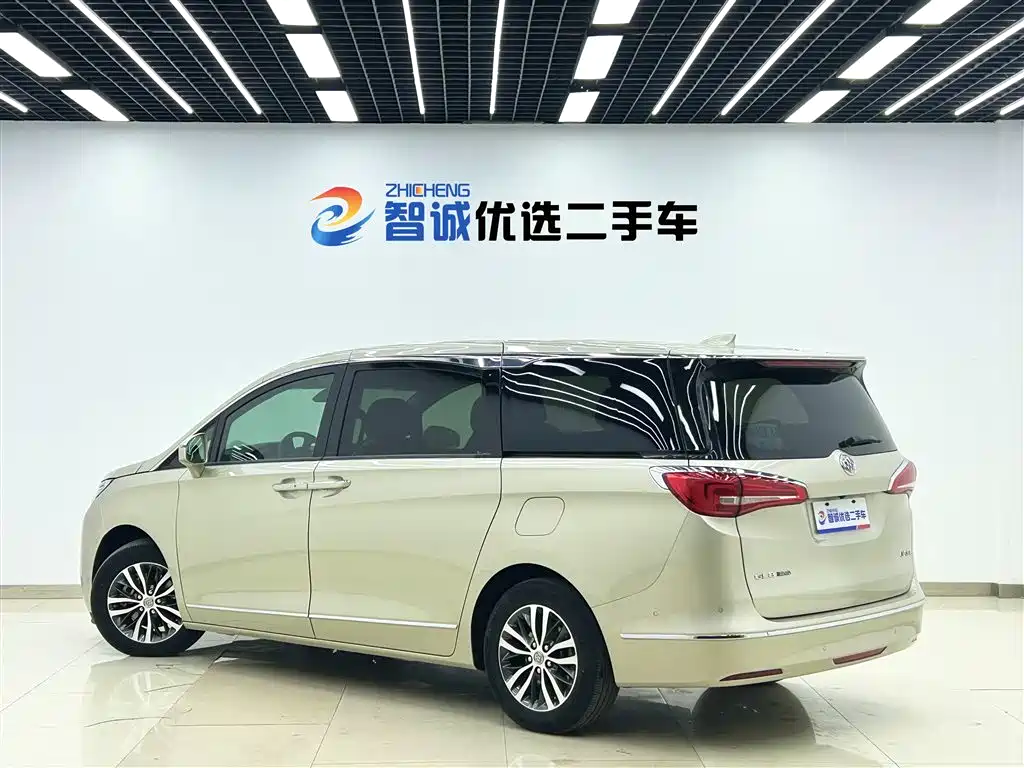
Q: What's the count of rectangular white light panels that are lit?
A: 11